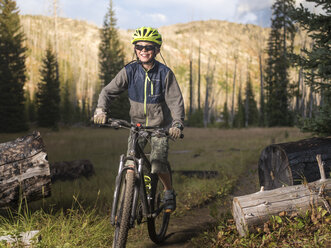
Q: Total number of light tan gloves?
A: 2